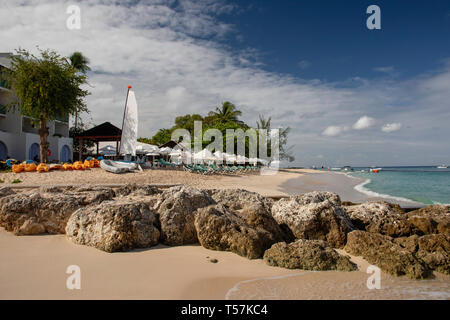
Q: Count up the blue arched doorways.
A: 3